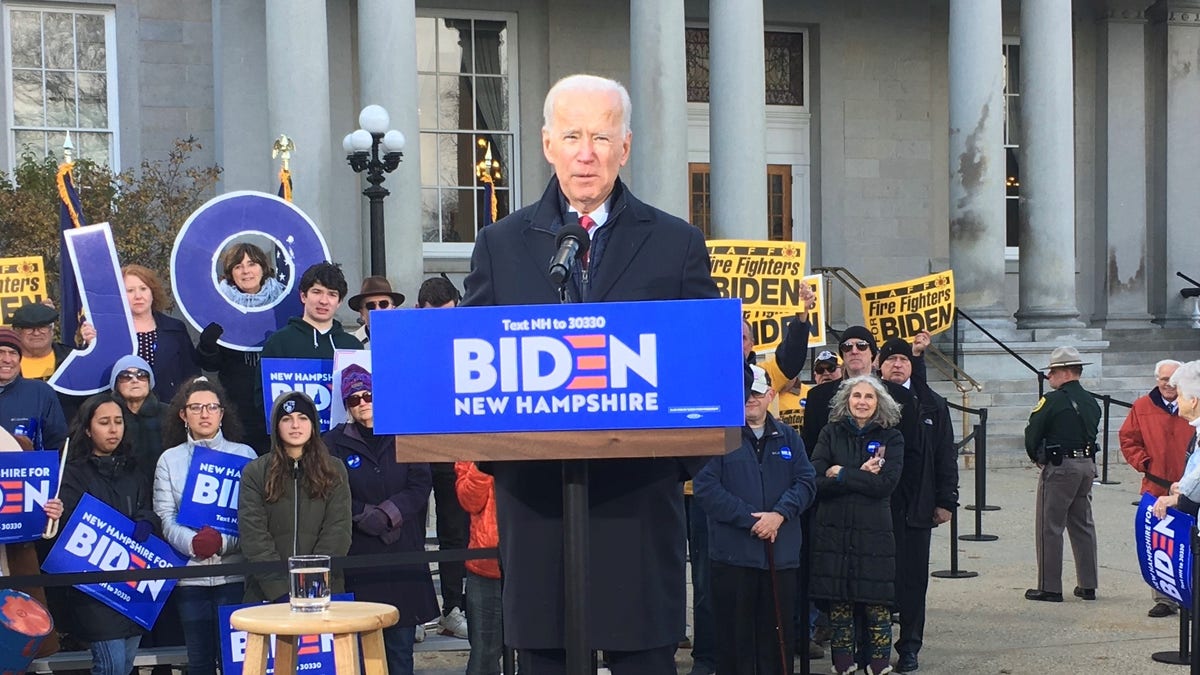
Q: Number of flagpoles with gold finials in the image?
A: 3